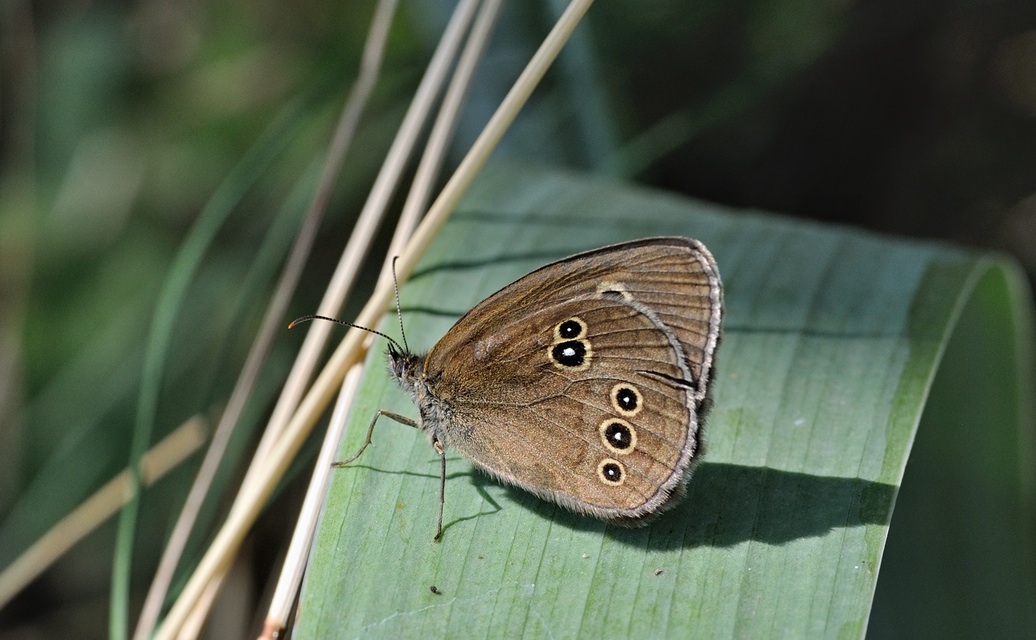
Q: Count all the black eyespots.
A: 5